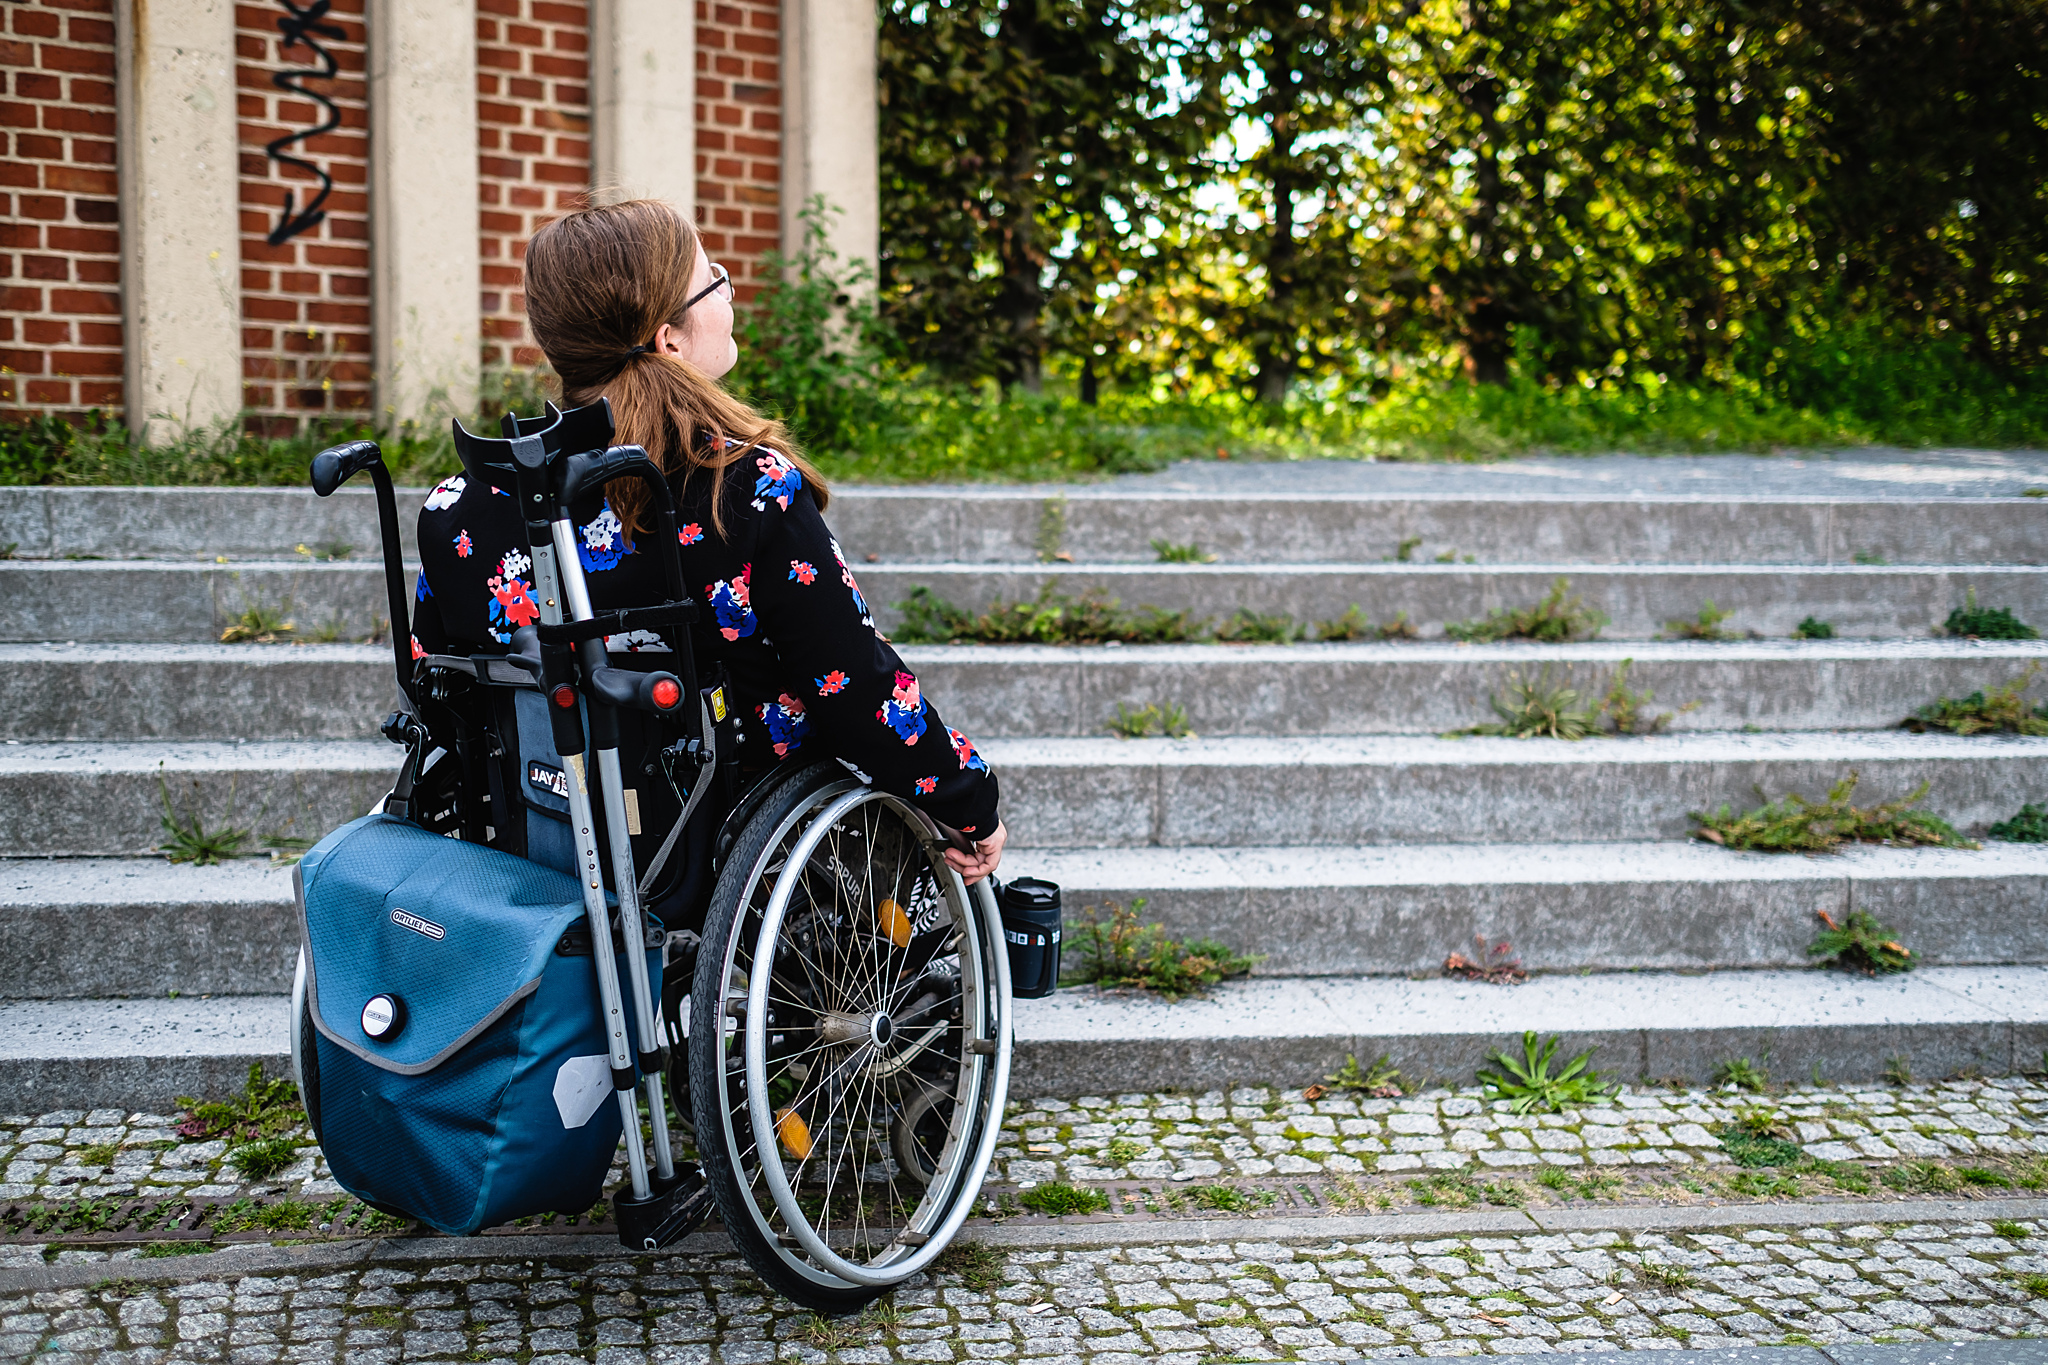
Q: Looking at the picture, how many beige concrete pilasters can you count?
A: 4